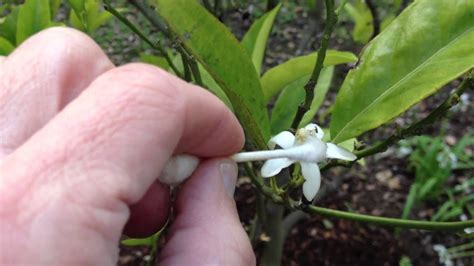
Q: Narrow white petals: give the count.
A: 5